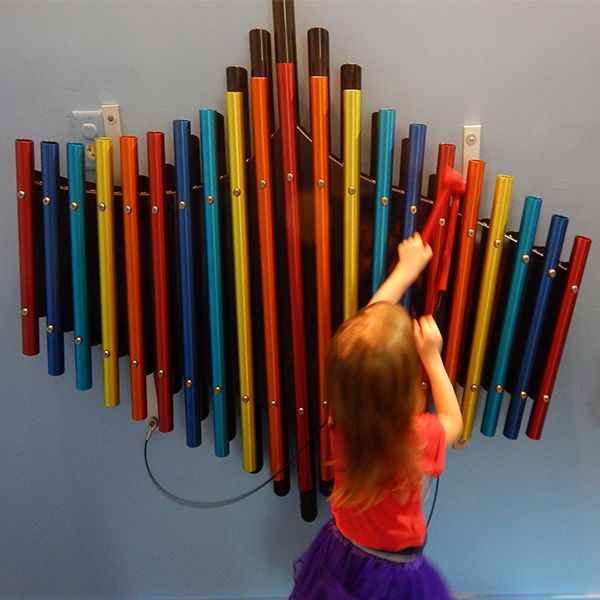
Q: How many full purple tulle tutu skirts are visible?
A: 1